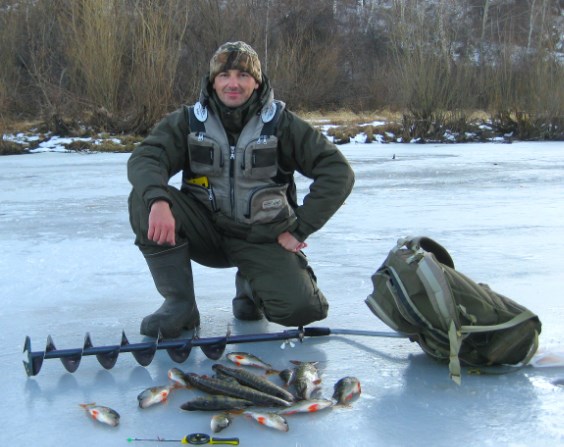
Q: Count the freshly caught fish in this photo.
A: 13